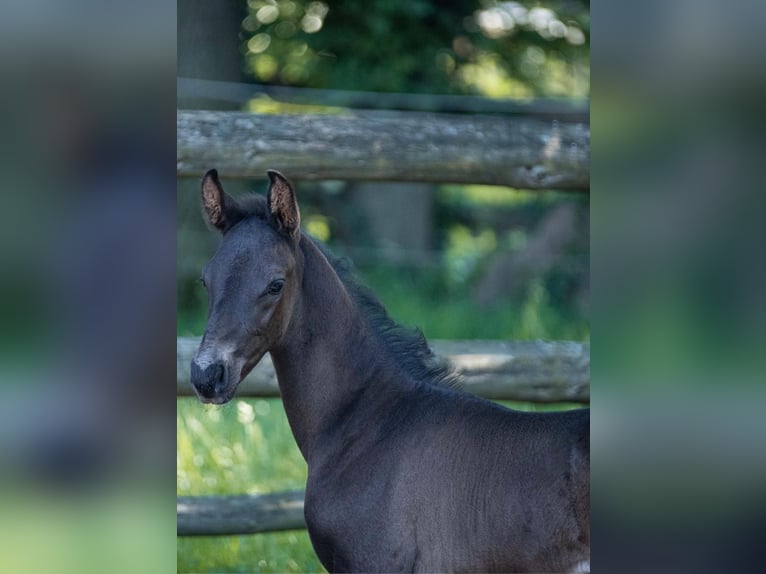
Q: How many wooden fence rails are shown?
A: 3